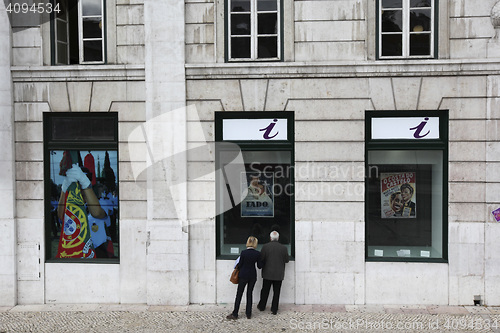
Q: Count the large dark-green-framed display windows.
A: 3